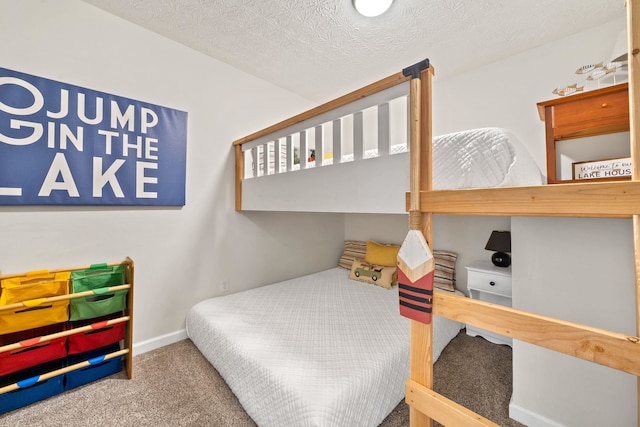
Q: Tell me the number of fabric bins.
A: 6